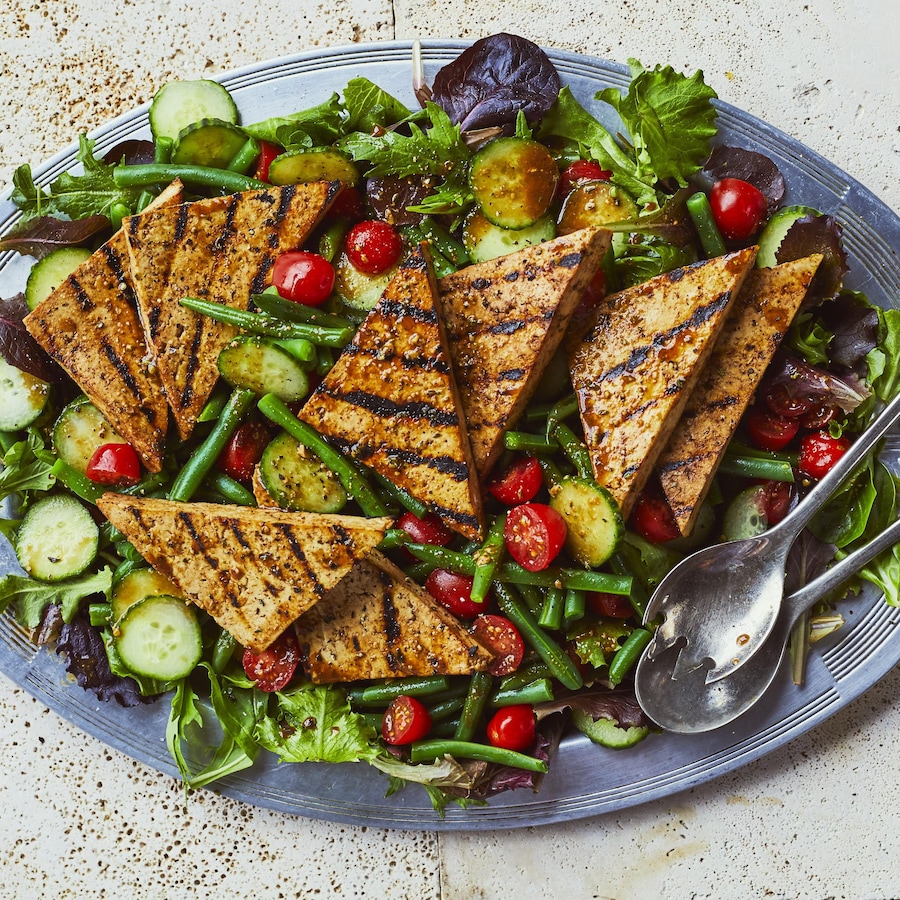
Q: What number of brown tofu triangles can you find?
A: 8